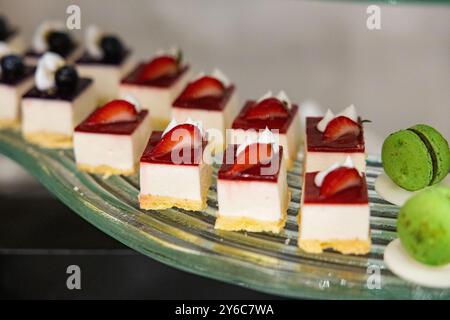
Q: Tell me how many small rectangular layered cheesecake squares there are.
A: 13